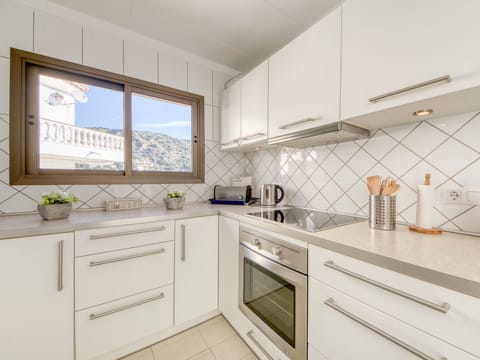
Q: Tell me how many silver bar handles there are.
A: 12